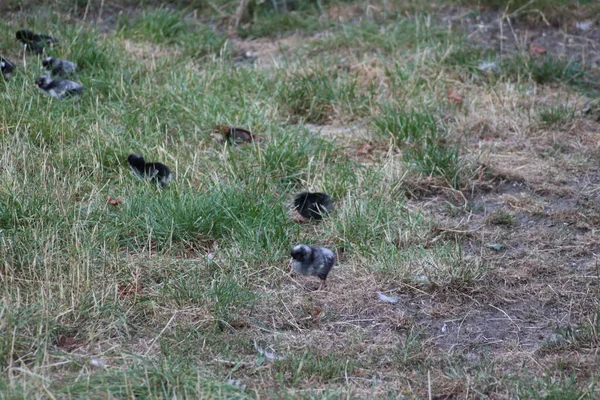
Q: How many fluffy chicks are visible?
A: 8